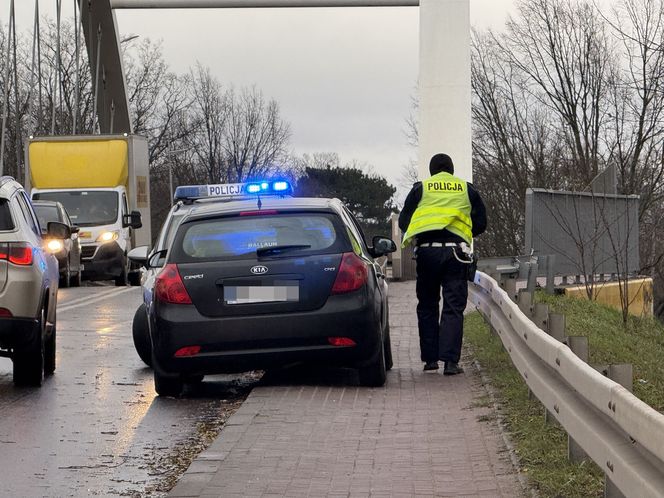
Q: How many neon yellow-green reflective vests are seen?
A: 1